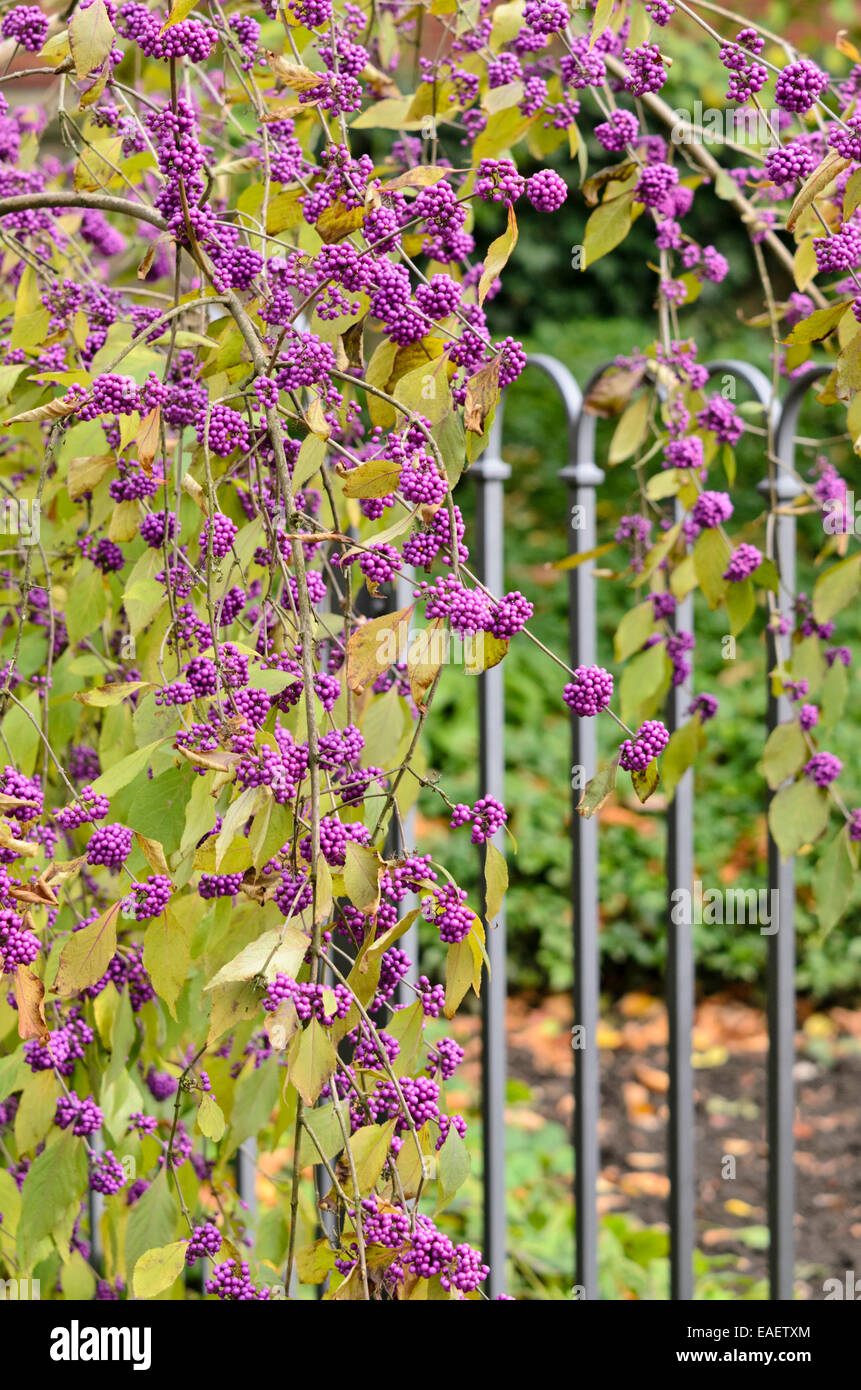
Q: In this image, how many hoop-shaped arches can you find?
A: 4